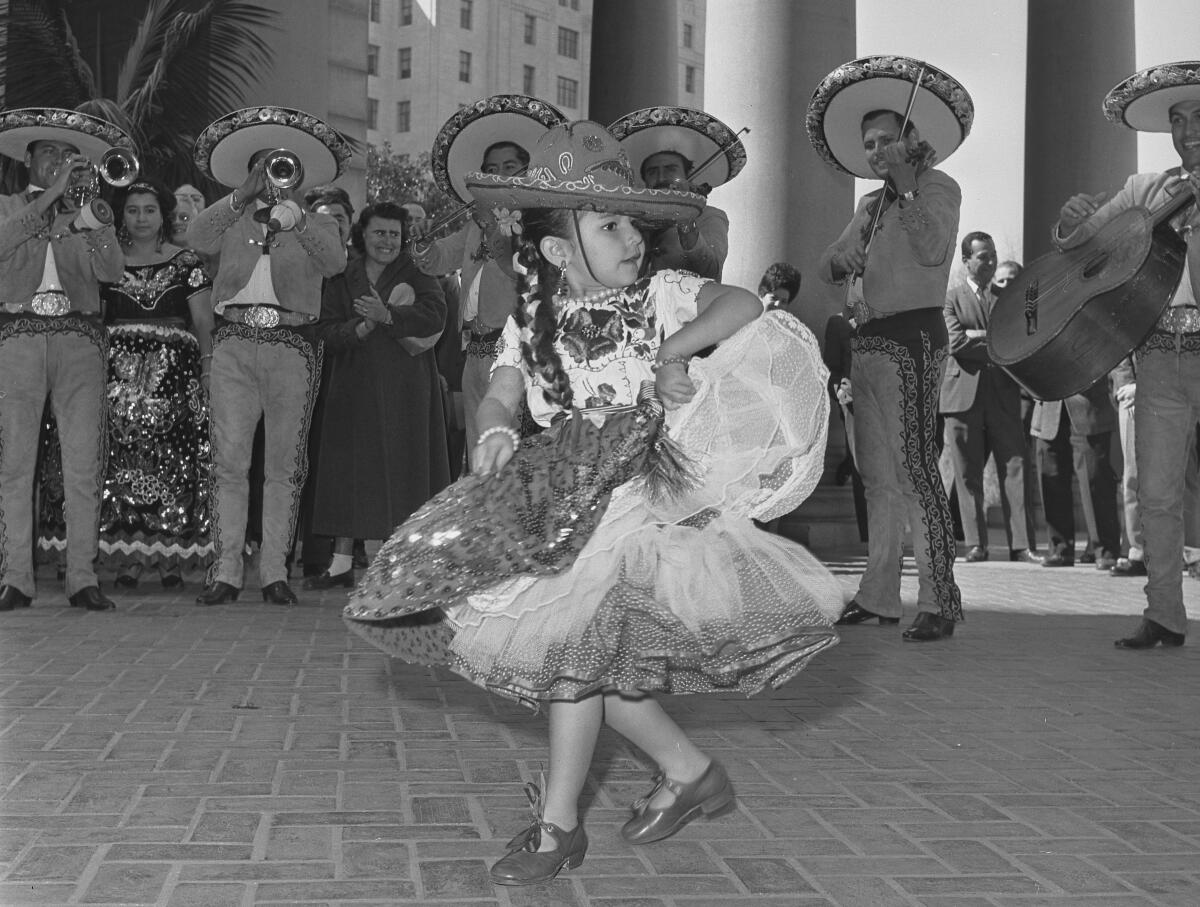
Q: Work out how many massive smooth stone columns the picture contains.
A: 3